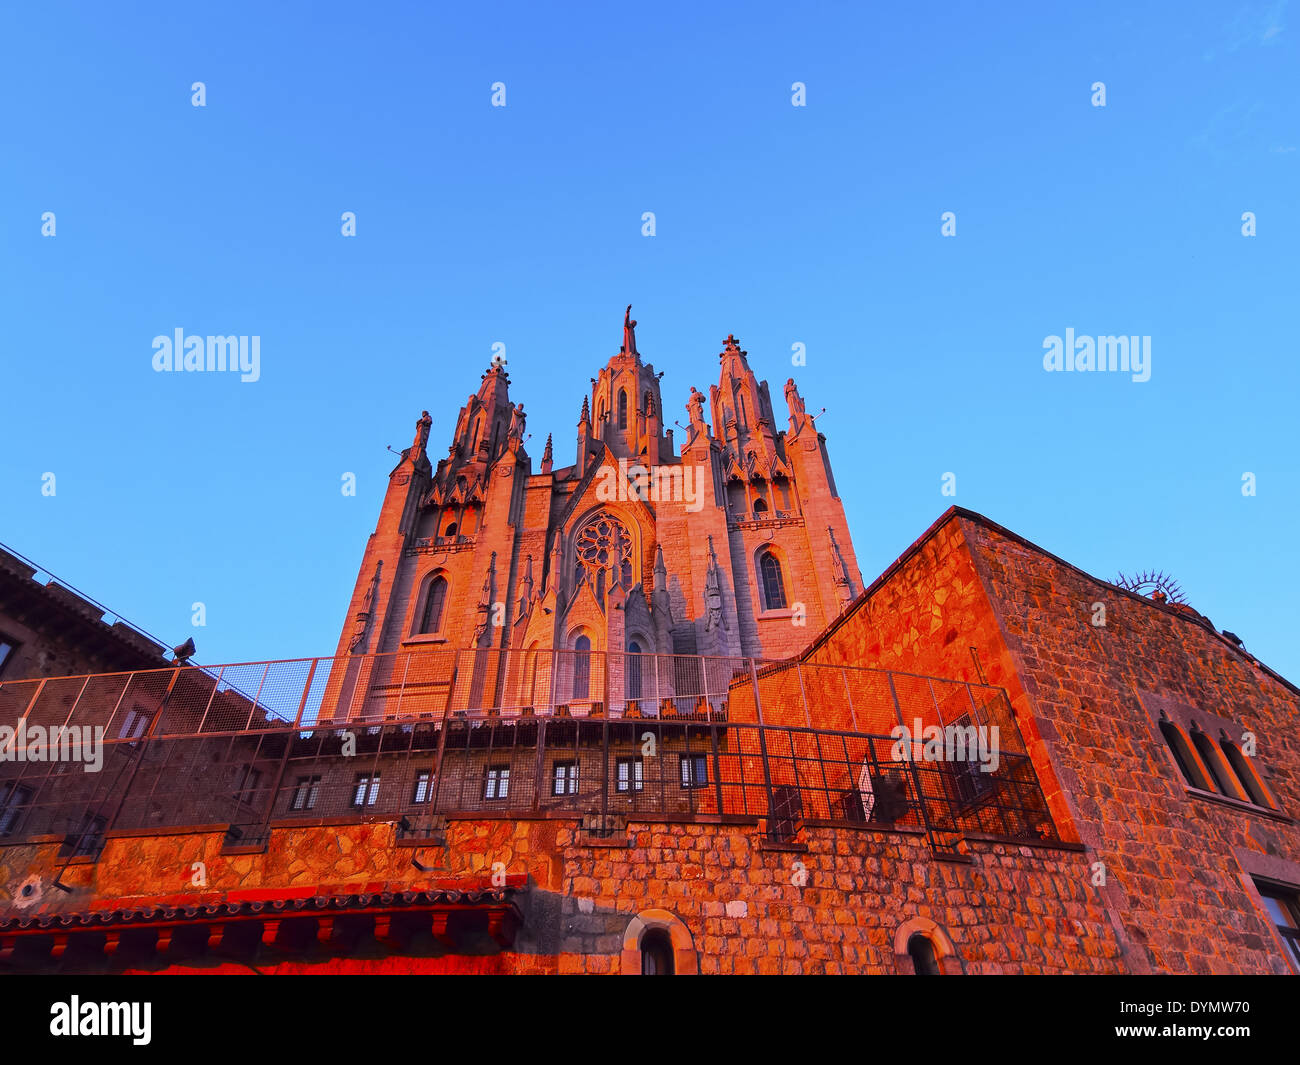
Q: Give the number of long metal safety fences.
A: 1